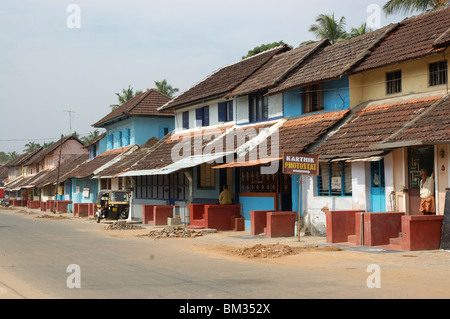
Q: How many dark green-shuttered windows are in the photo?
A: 0